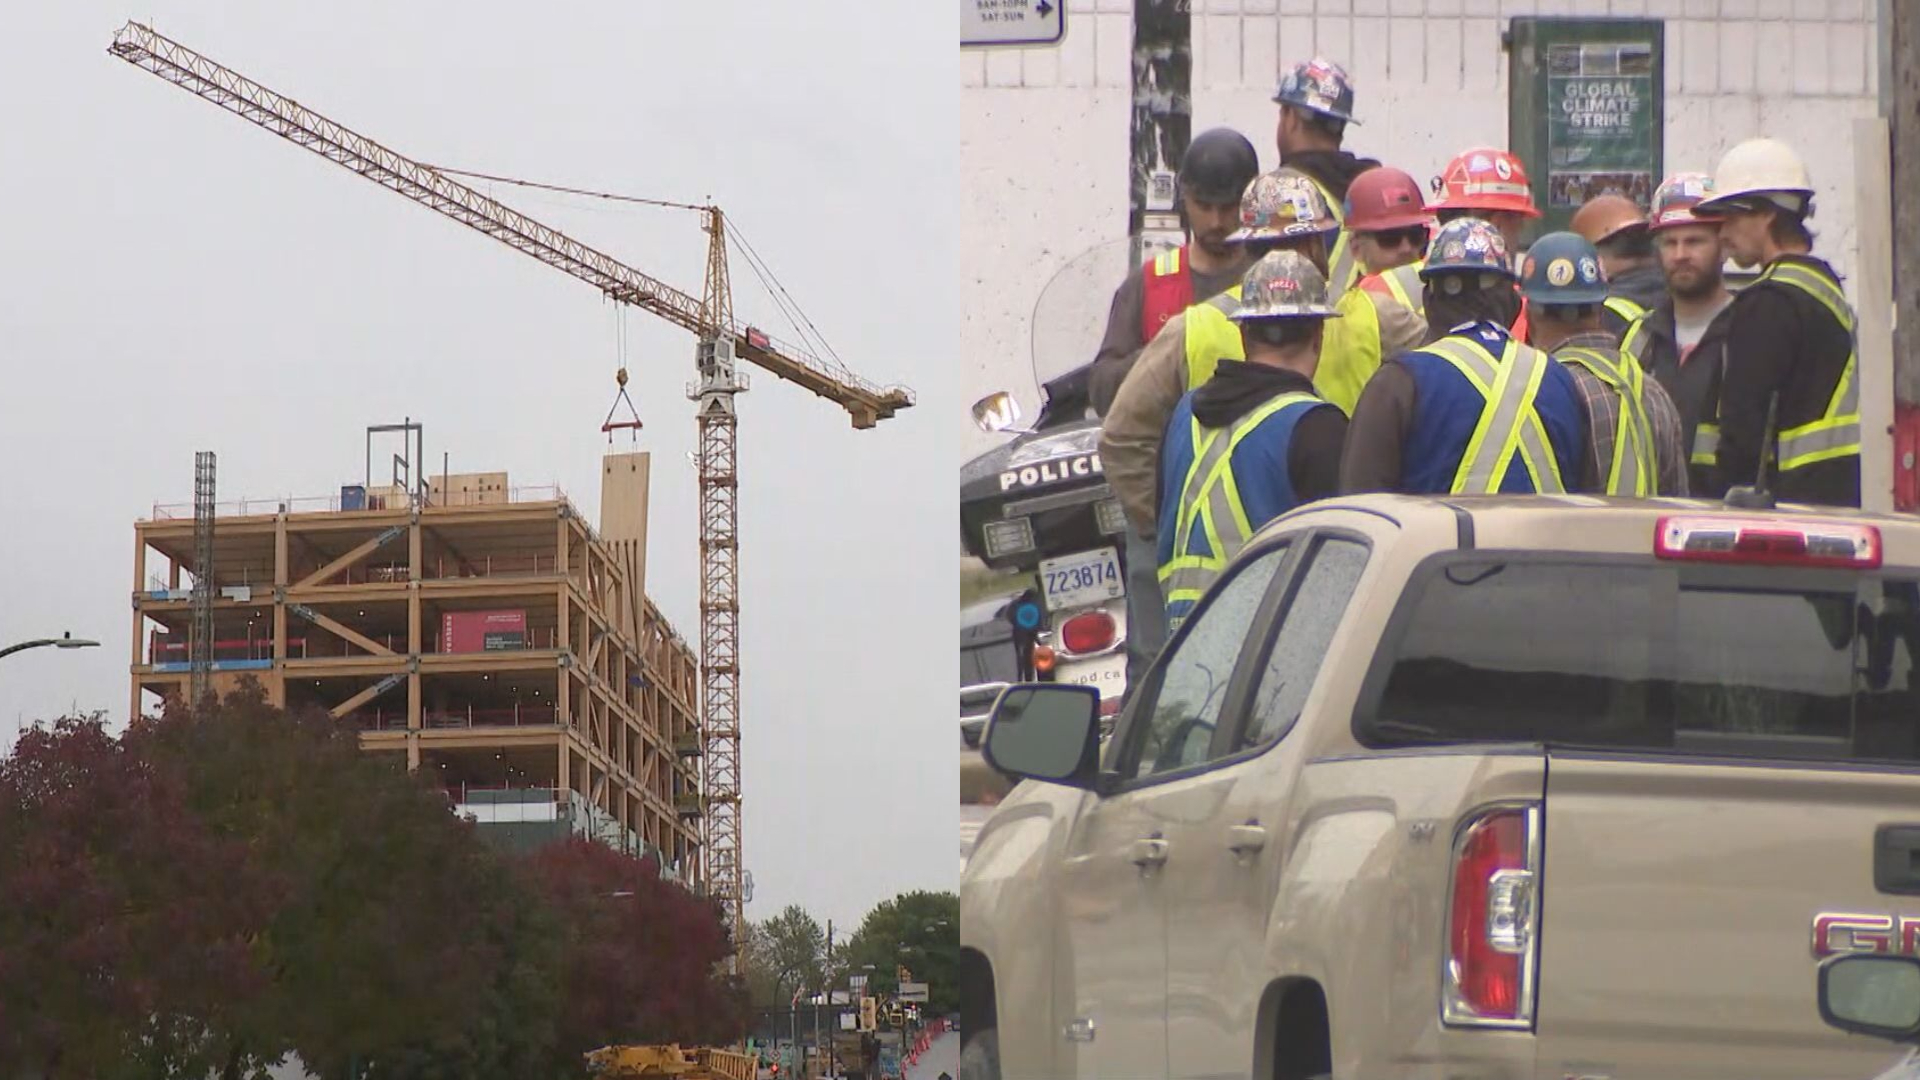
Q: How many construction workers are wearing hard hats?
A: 11